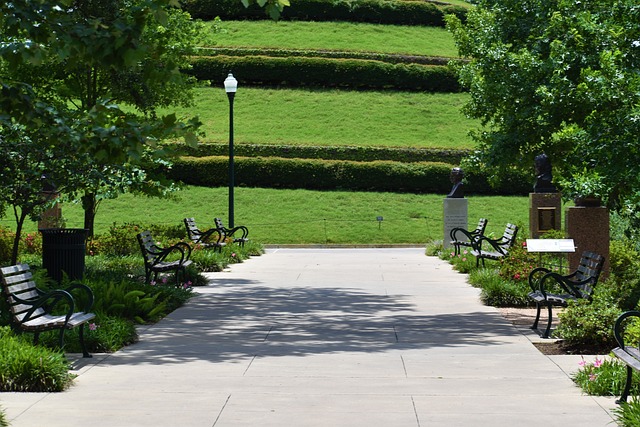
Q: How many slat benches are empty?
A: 8